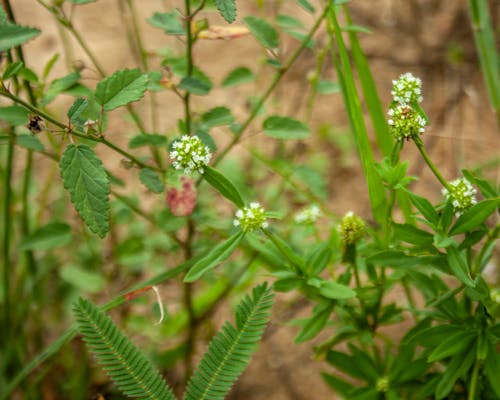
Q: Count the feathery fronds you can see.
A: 2